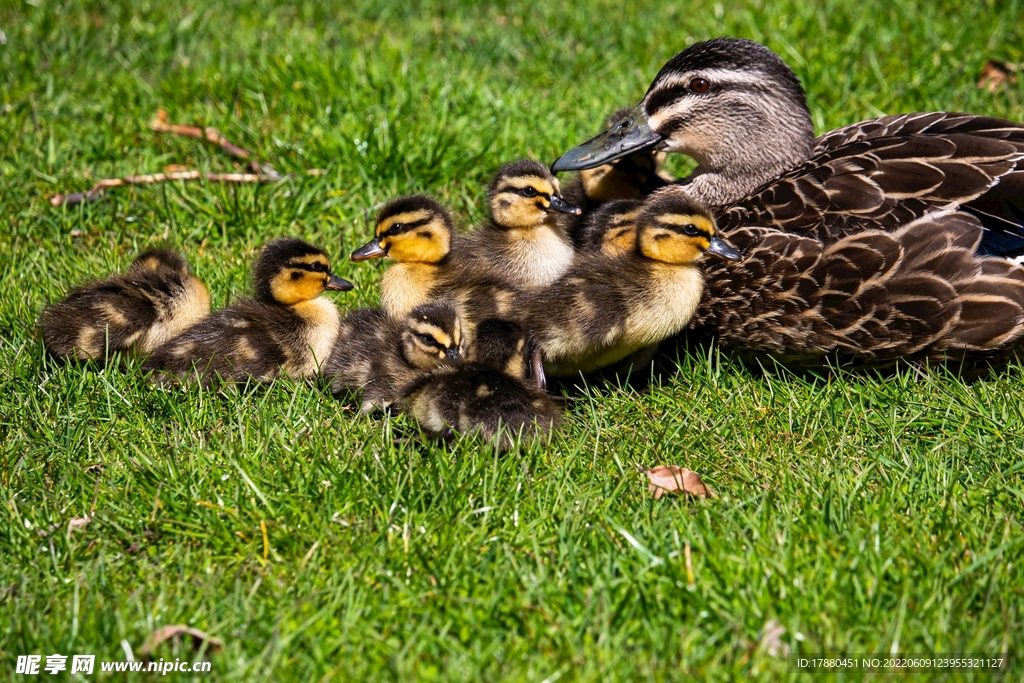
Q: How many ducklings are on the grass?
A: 9